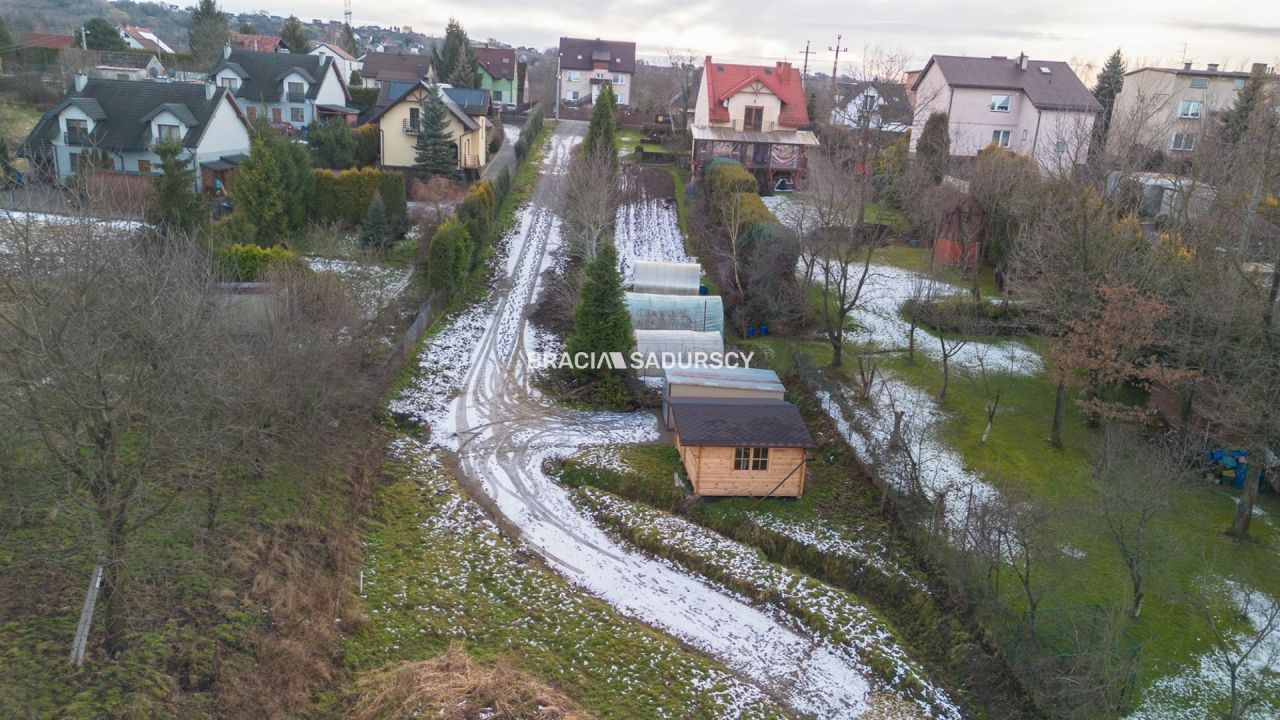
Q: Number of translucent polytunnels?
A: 3